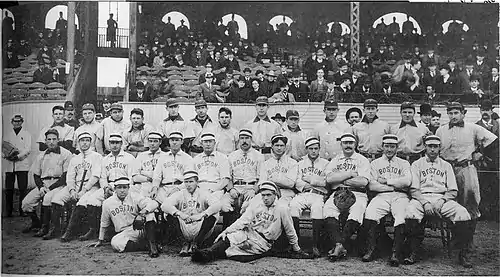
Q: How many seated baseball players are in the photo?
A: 15